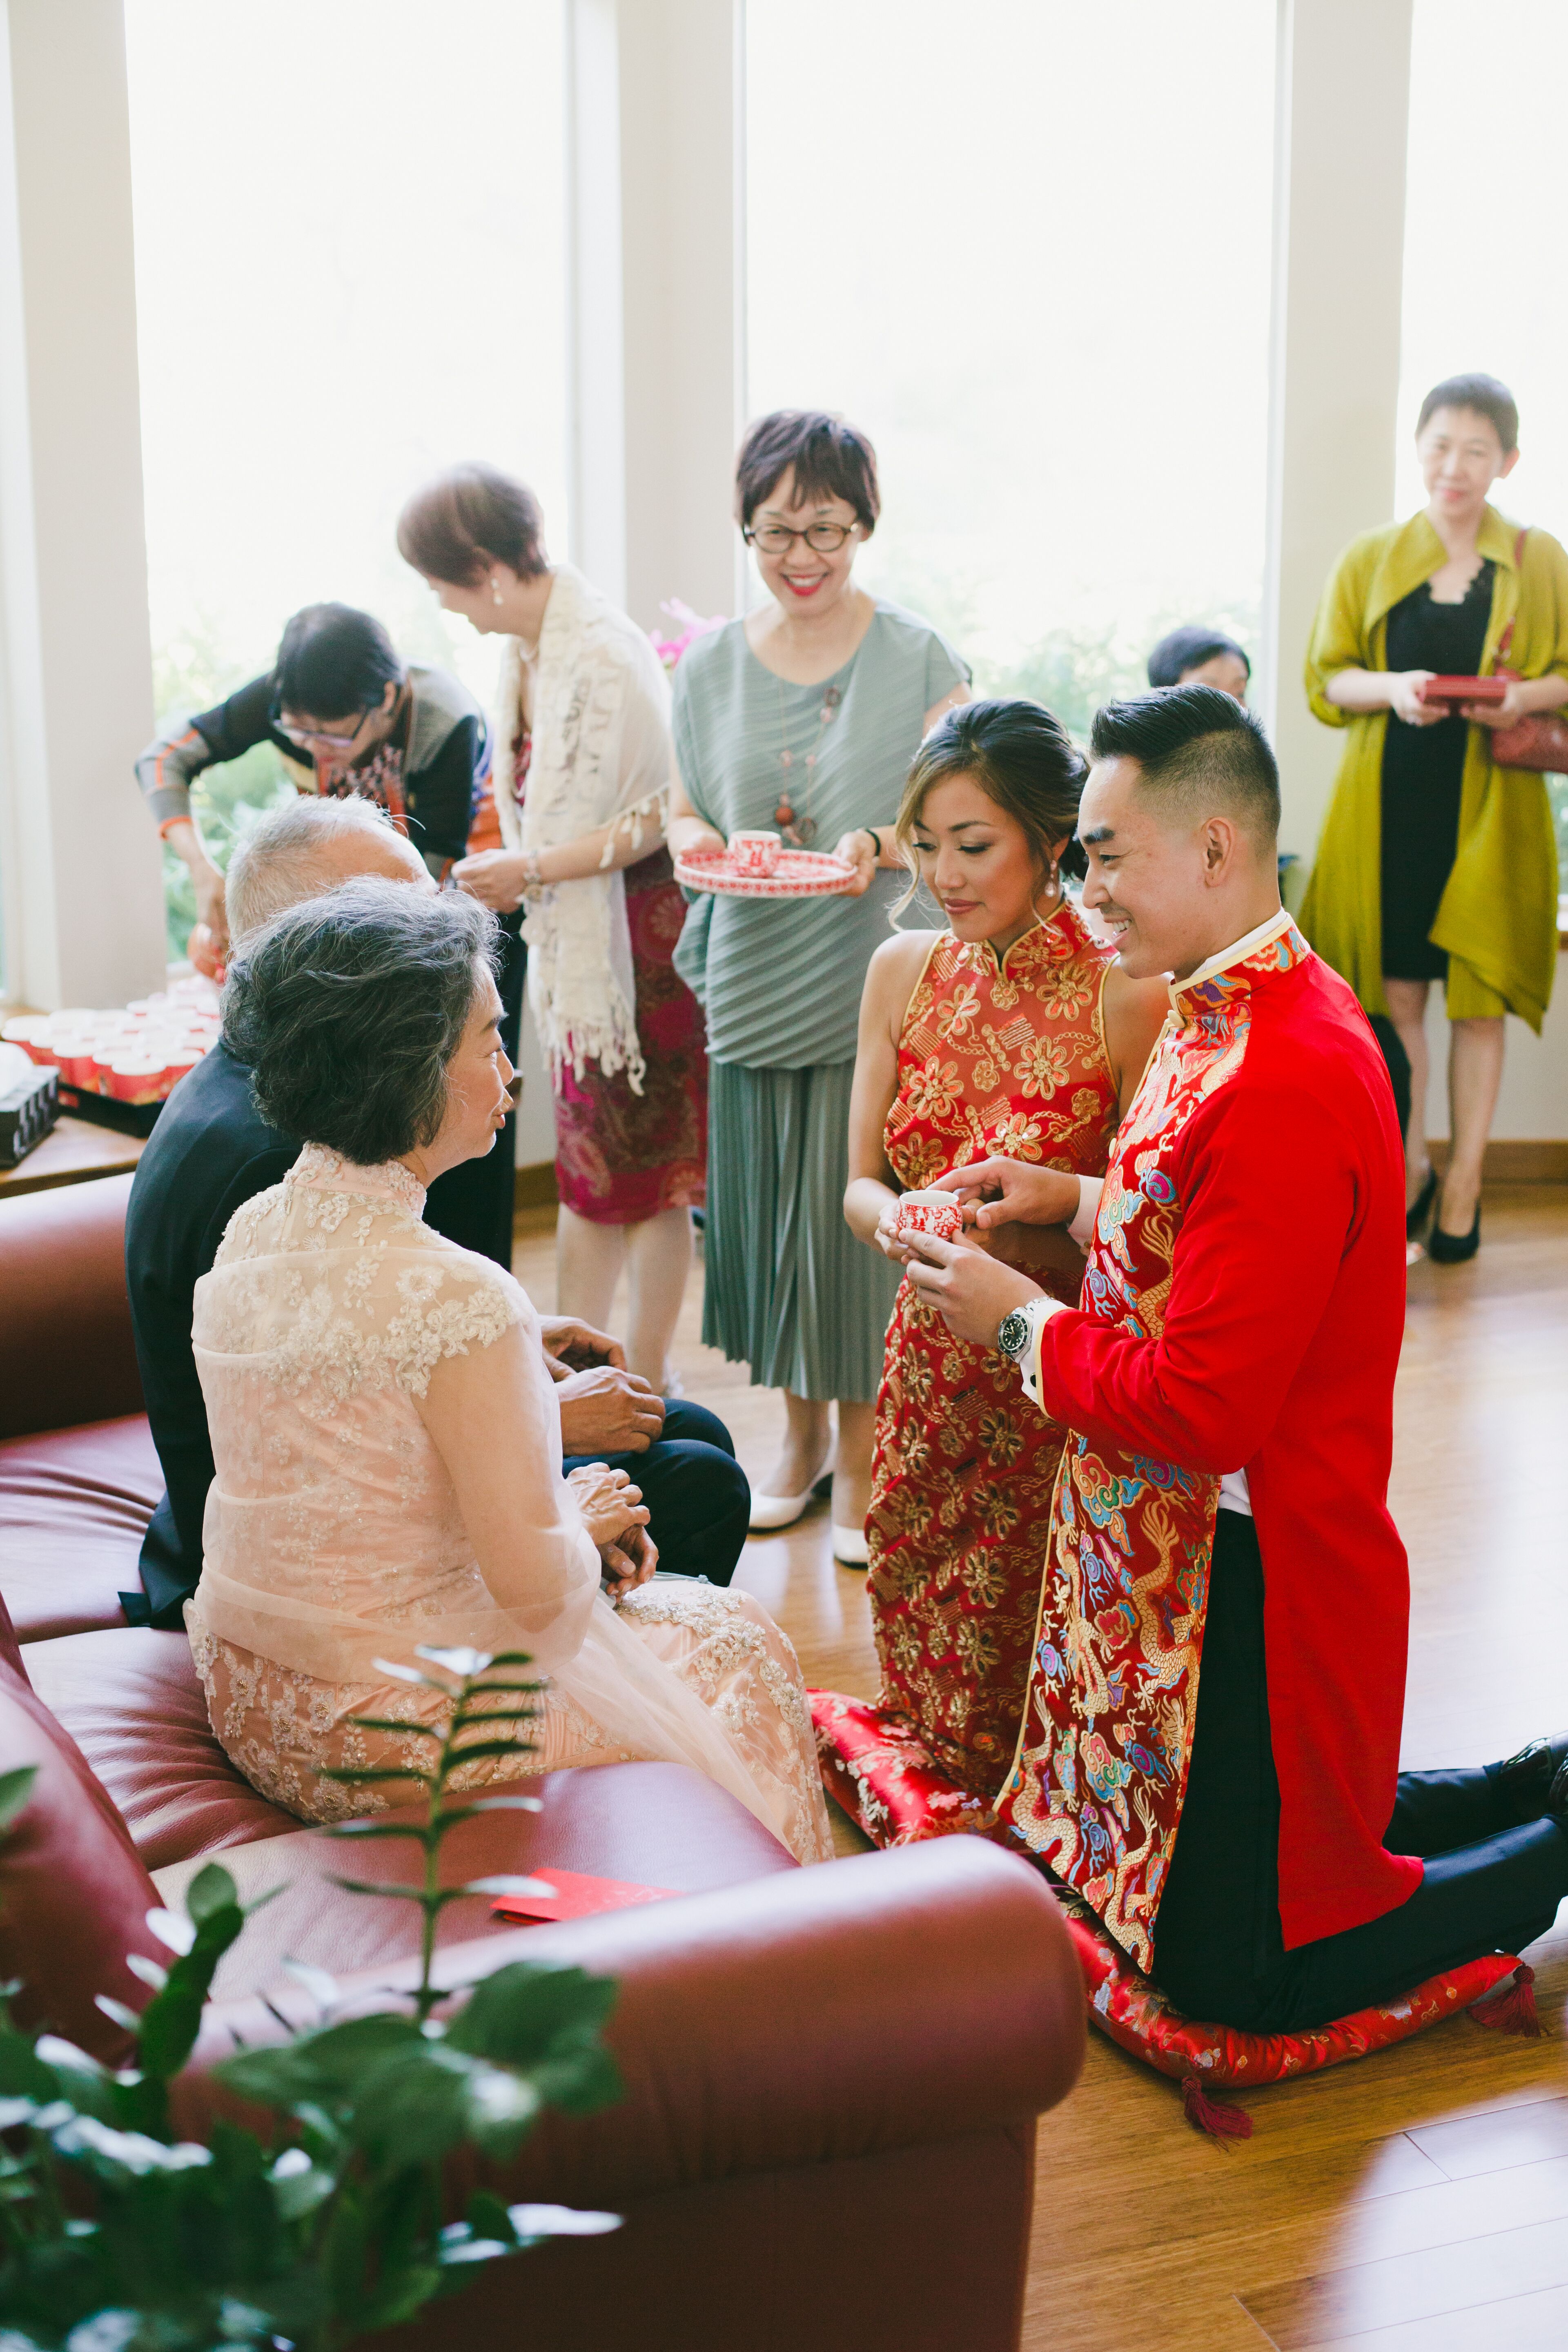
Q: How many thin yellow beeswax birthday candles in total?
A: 0